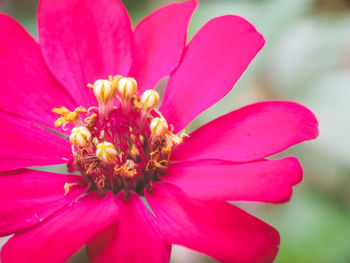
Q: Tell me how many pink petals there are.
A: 11